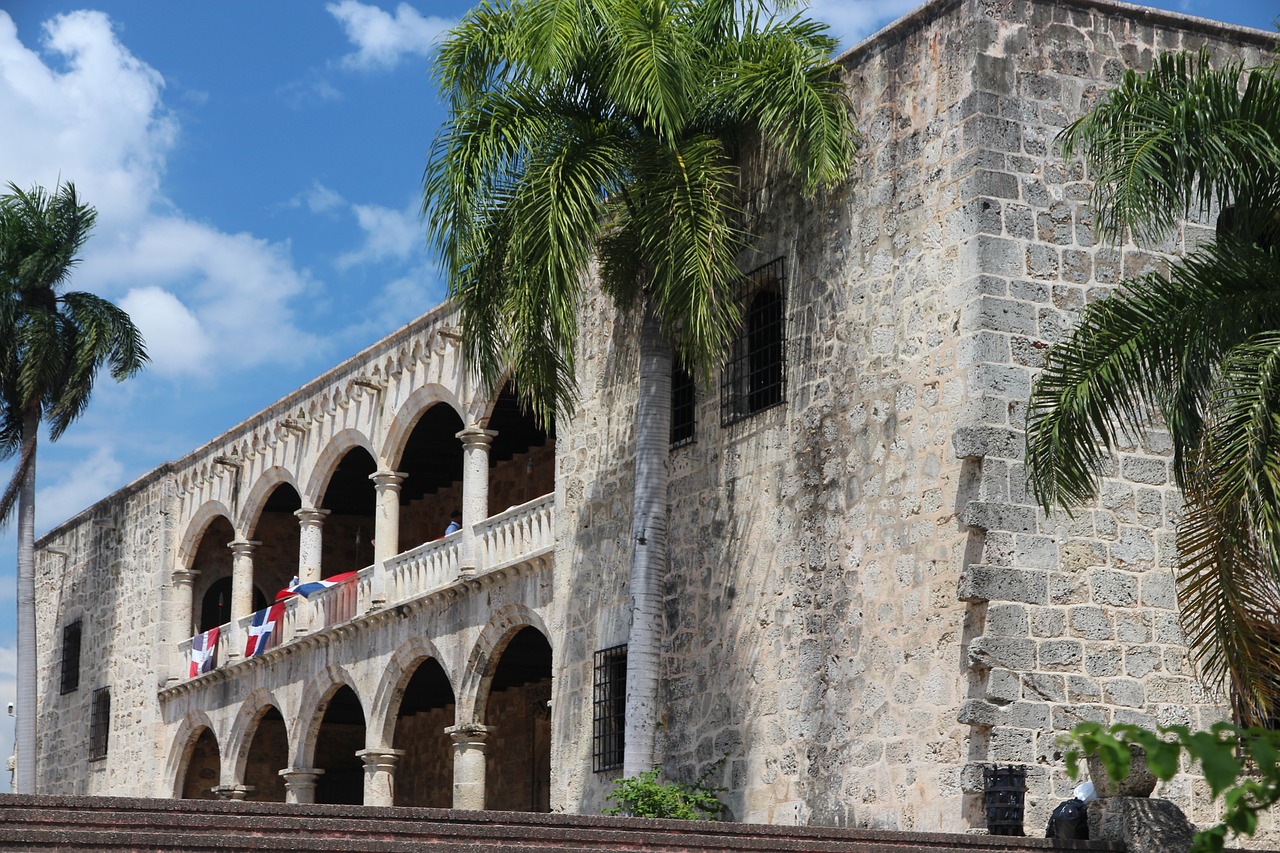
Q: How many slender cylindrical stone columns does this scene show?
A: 9